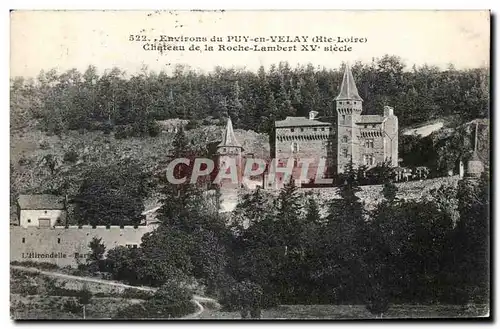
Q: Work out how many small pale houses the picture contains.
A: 1